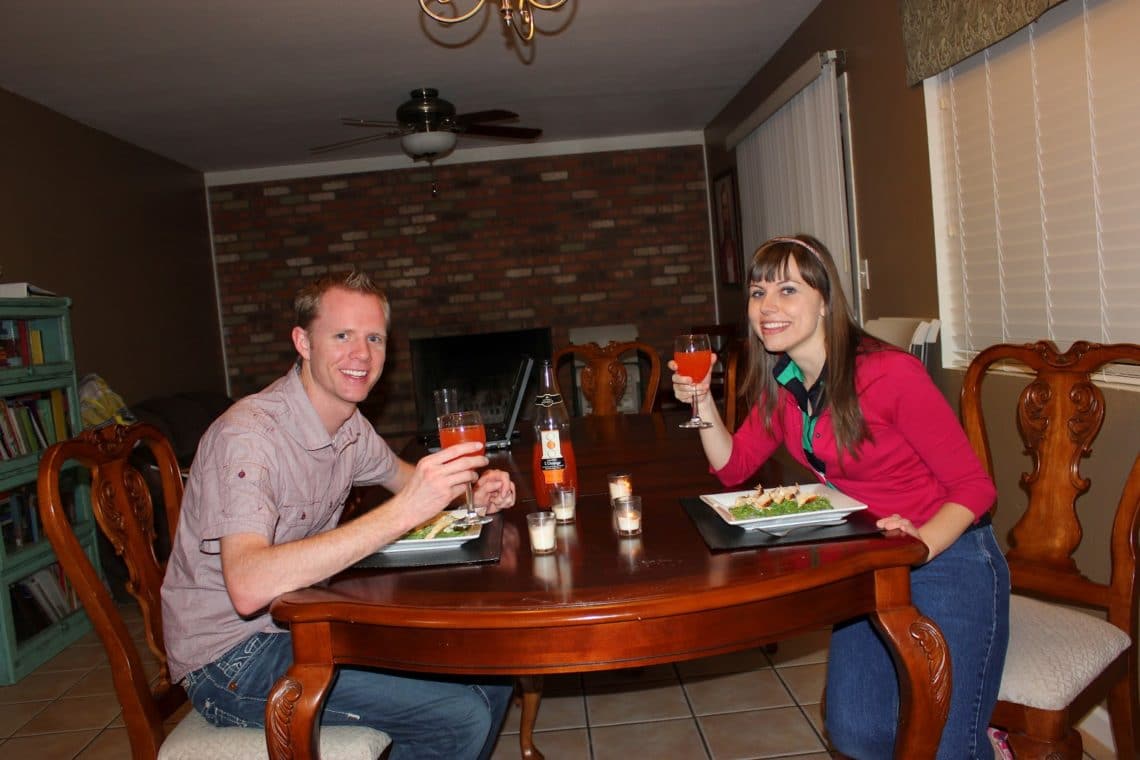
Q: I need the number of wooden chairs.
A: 4